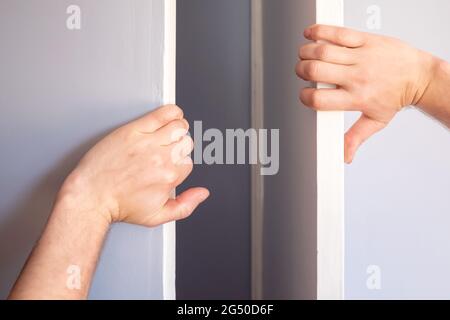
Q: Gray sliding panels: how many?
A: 2